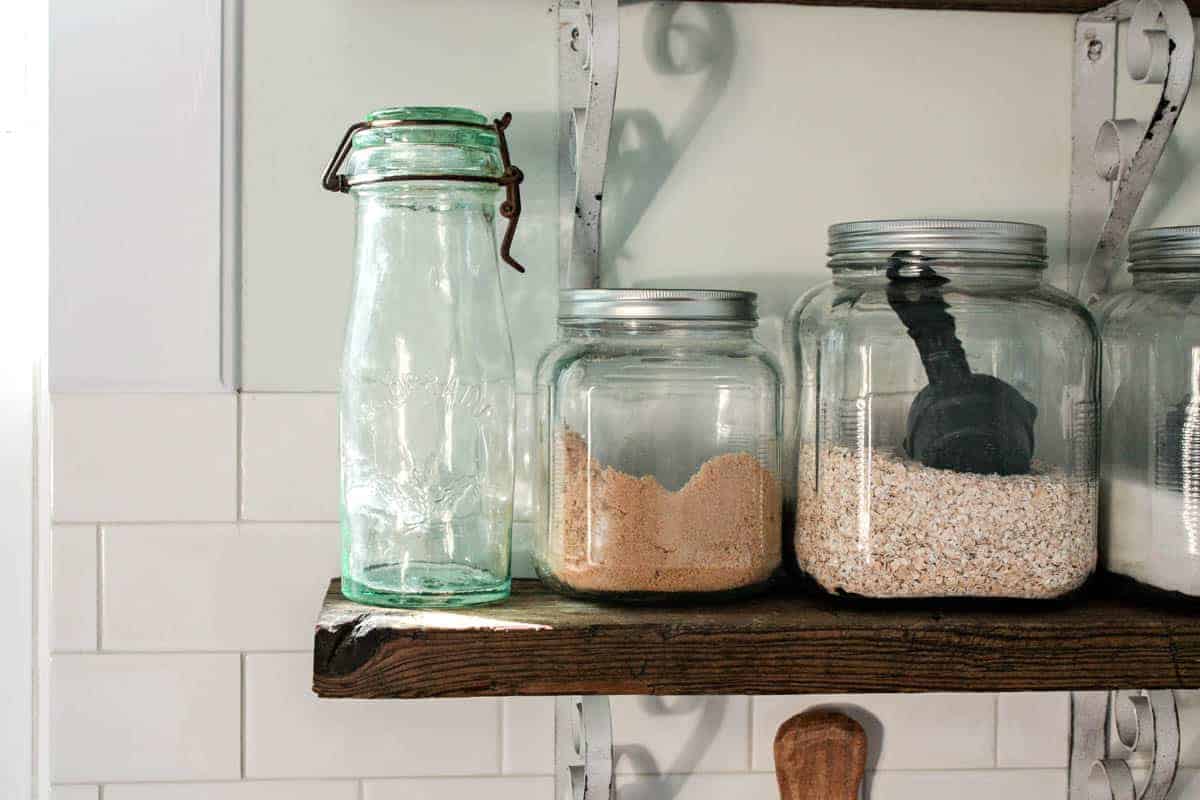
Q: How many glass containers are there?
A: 4